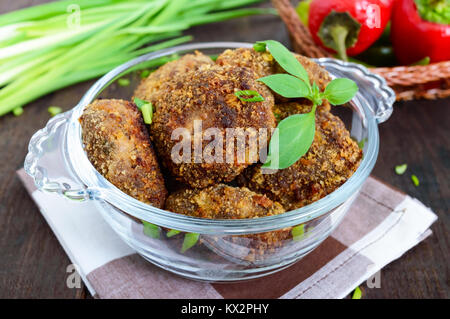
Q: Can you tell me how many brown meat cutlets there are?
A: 6